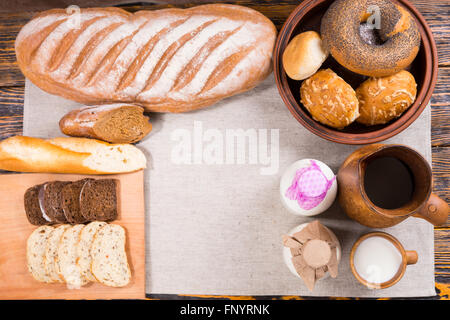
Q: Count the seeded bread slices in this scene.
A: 5